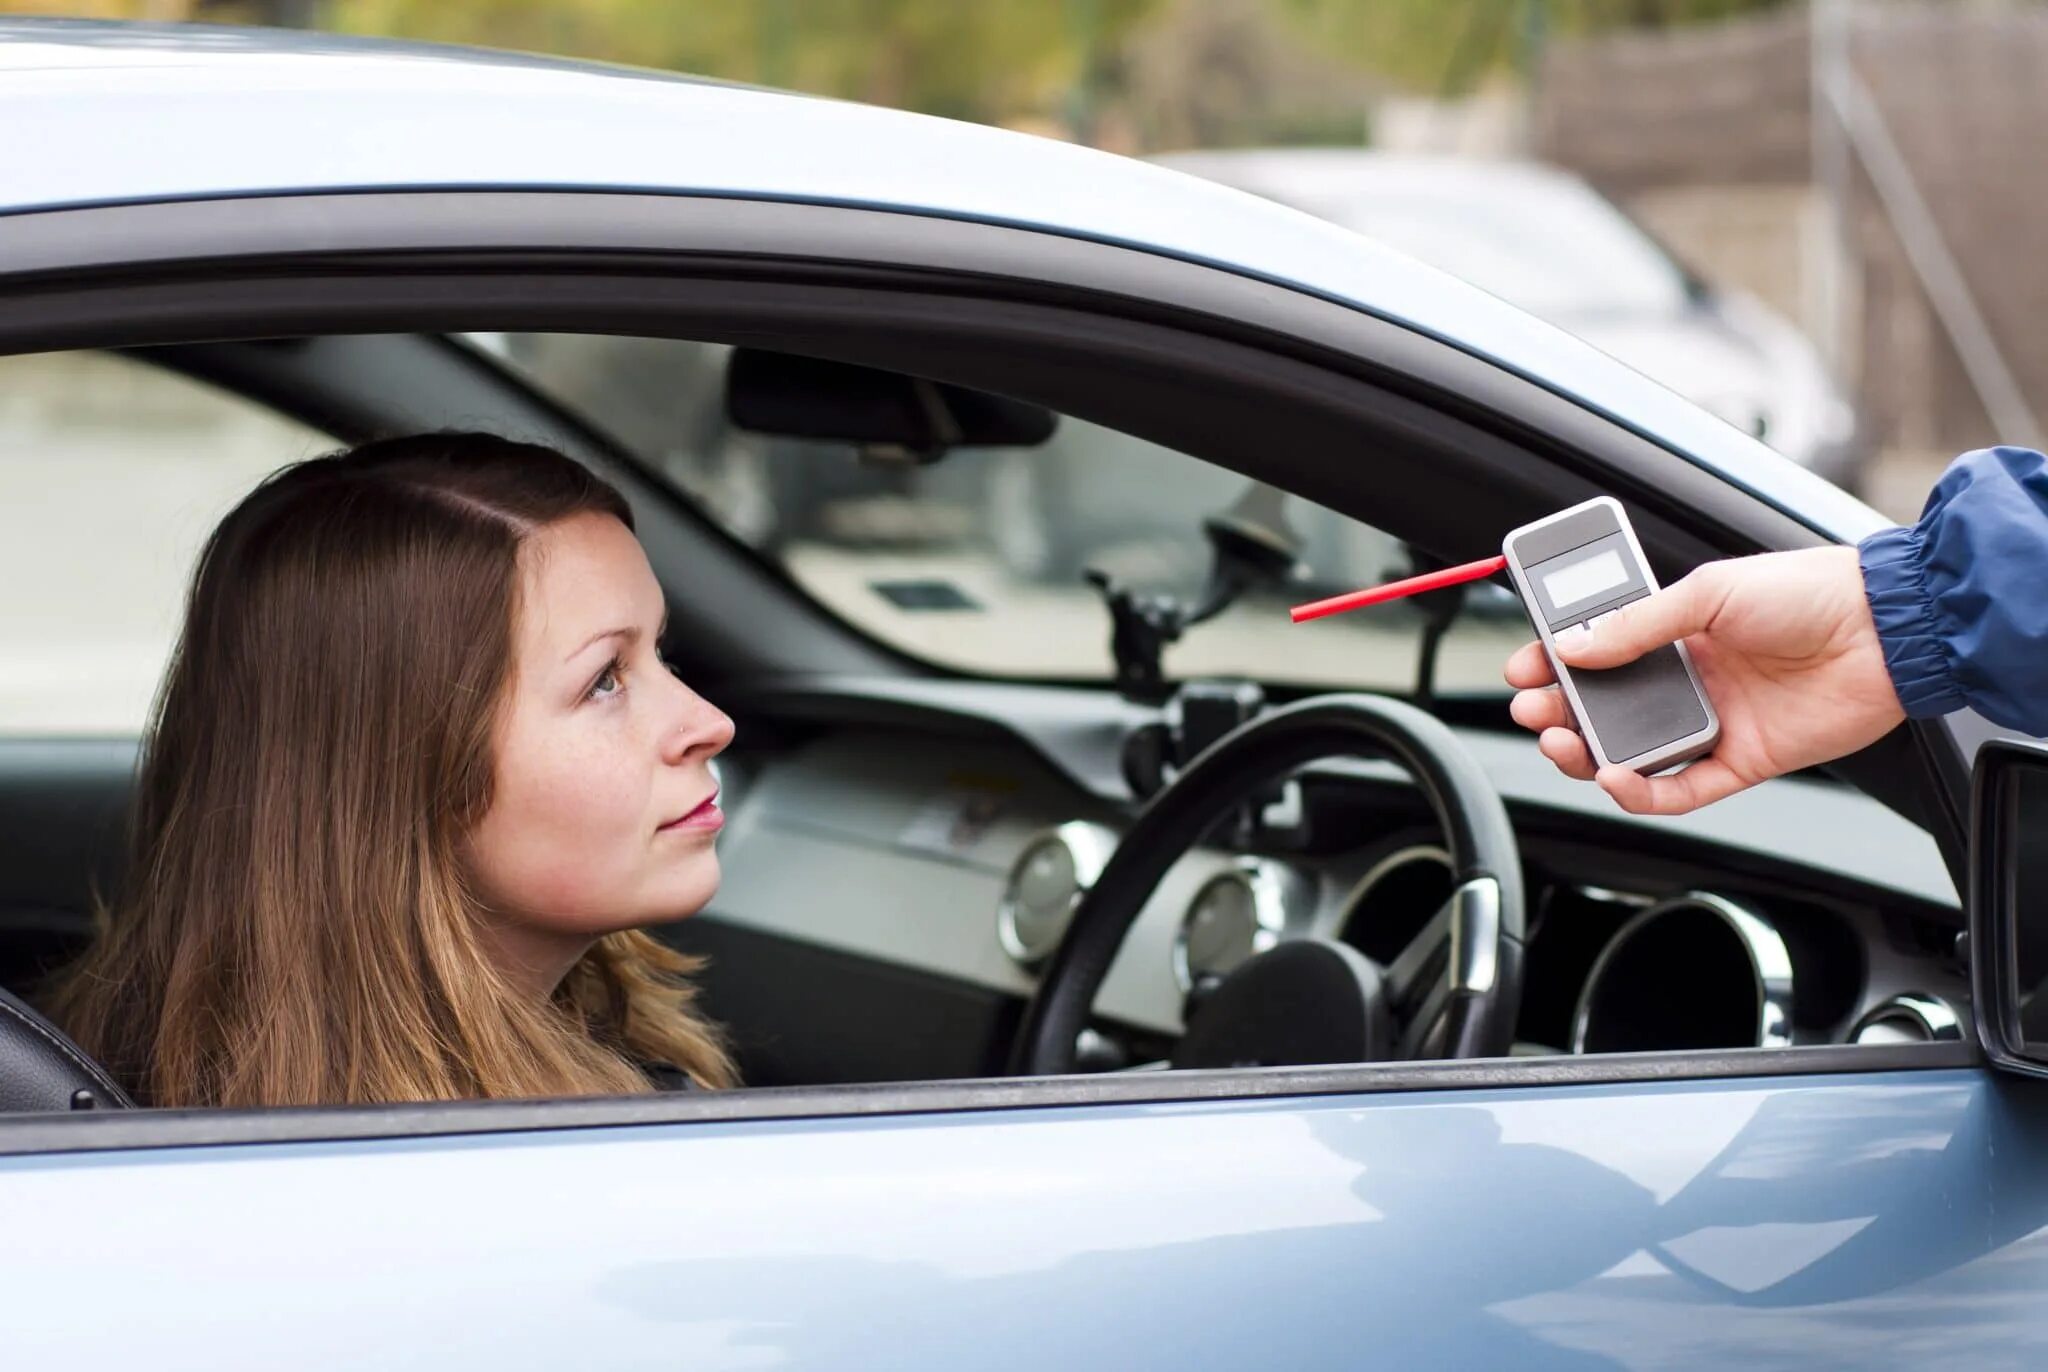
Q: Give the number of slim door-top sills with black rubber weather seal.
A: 1